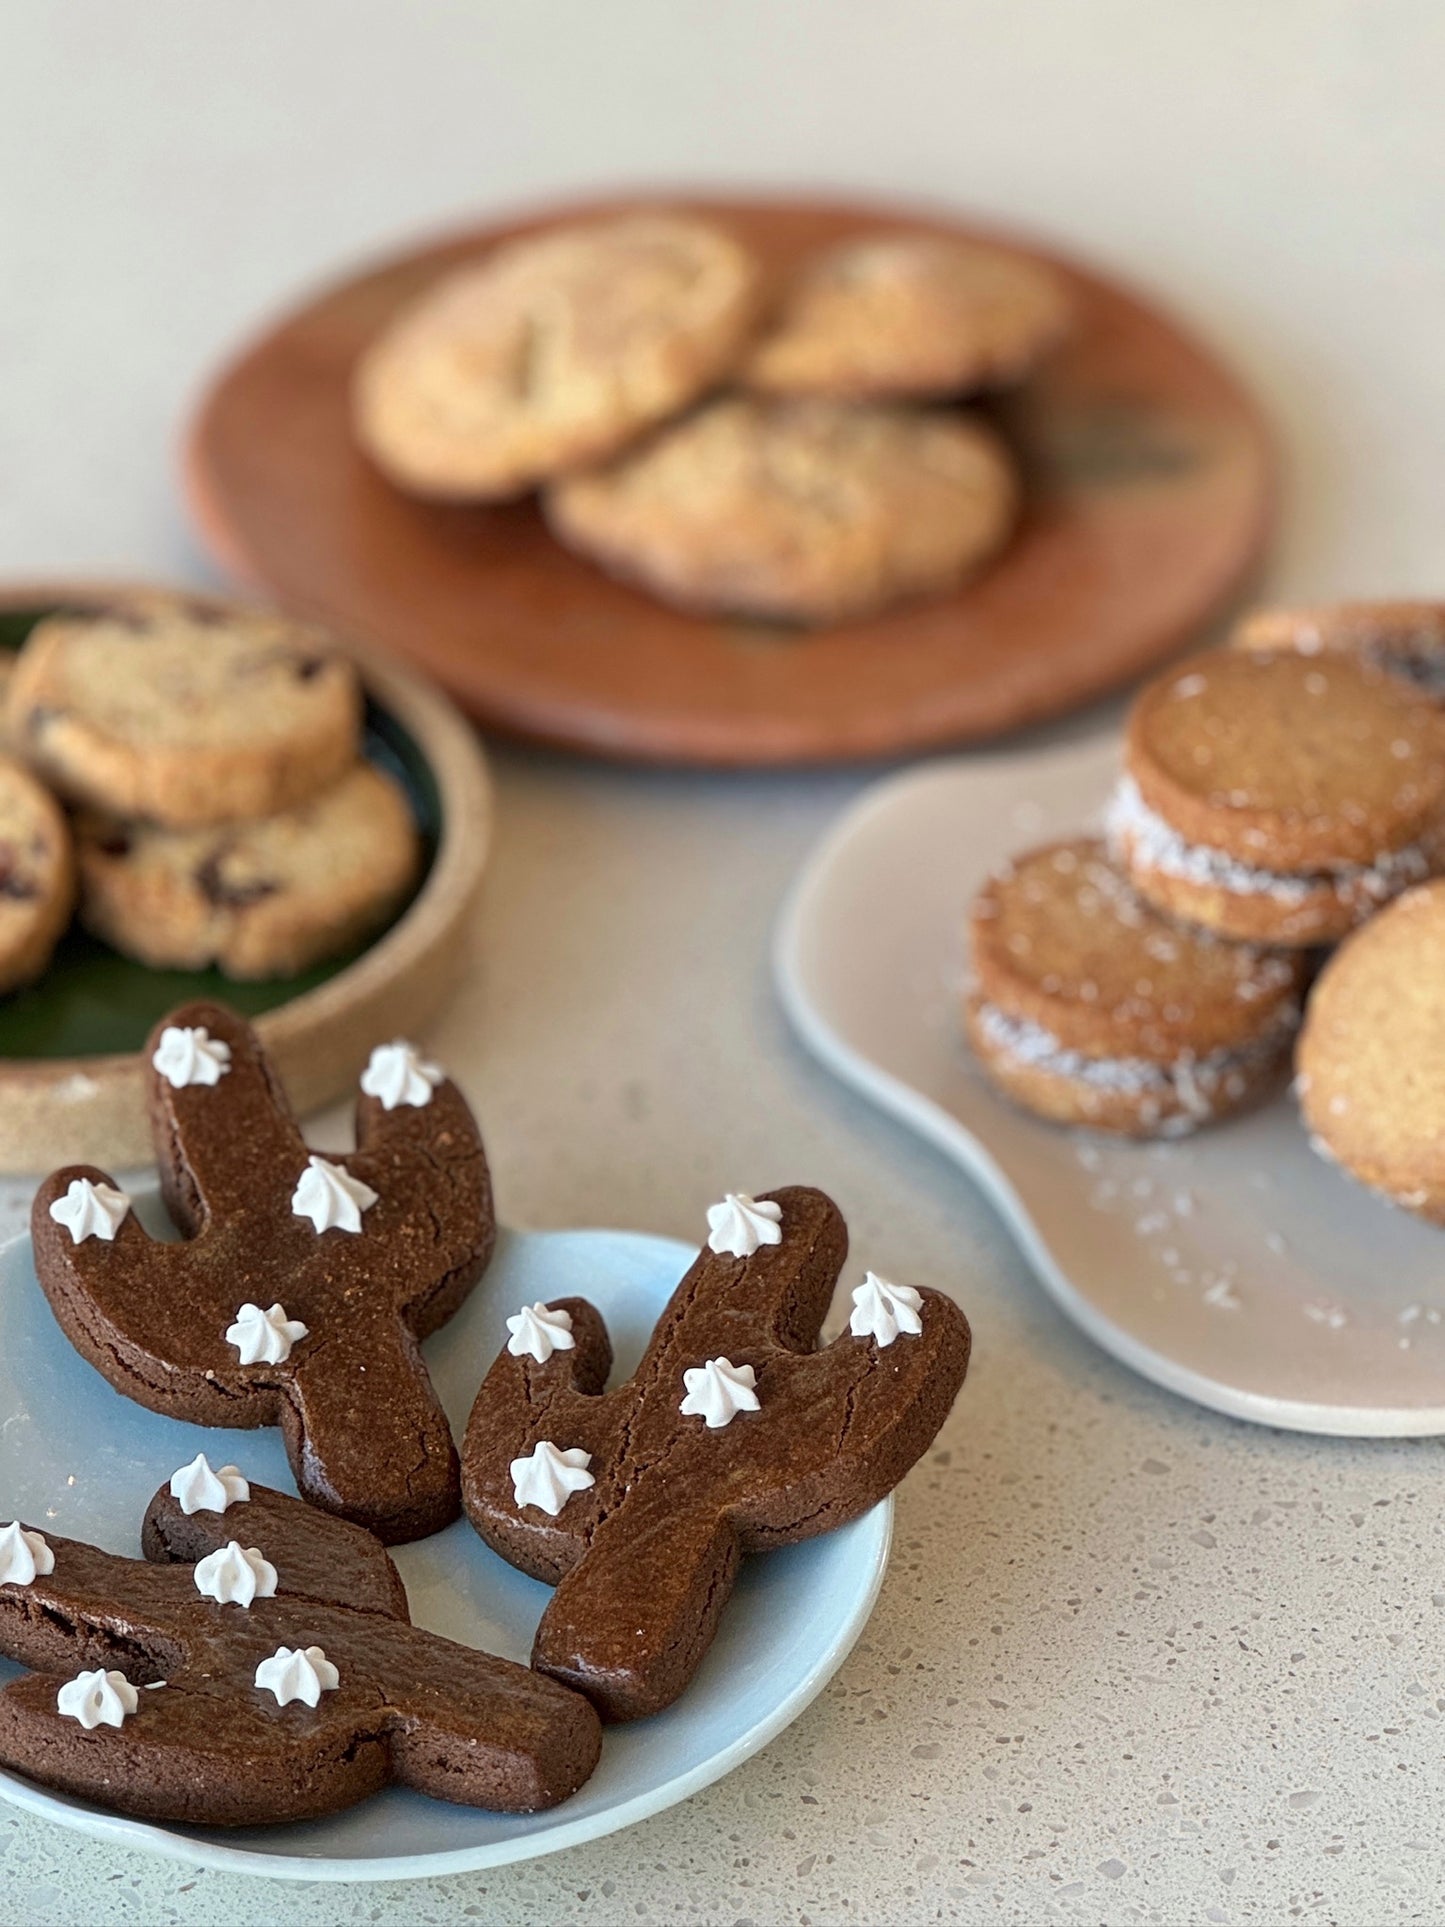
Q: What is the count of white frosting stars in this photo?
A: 15